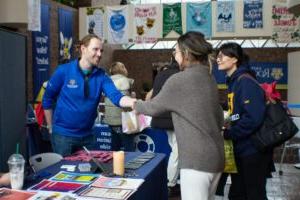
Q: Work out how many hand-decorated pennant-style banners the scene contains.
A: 8